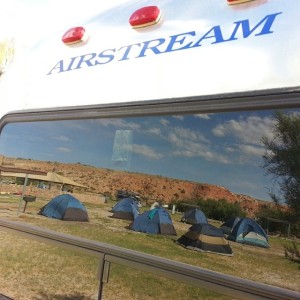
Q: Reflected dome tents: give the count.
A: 7